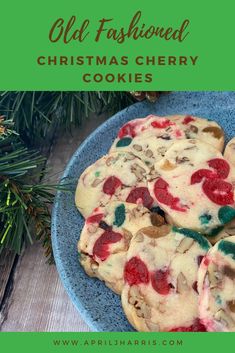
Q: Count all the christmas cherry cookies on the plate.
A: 7